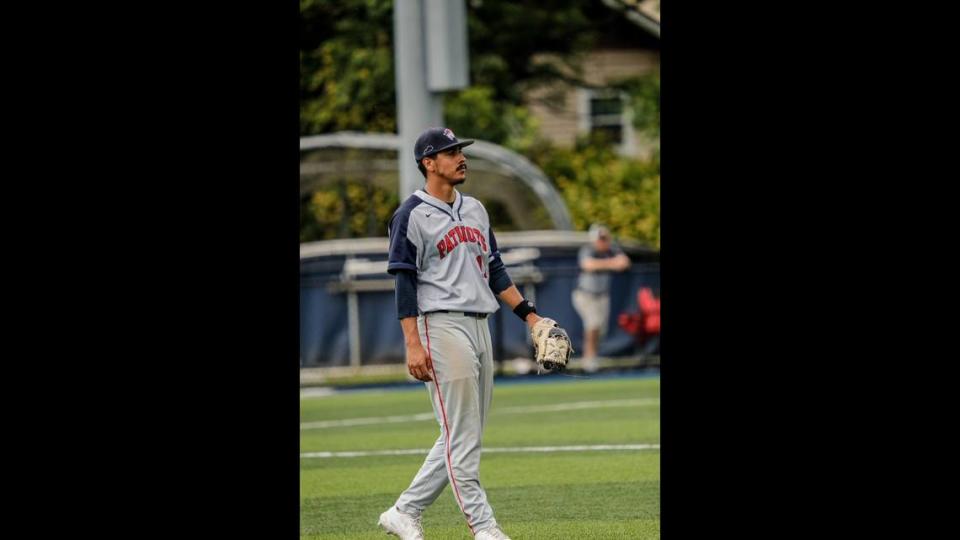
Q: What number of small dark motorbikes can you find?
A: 0